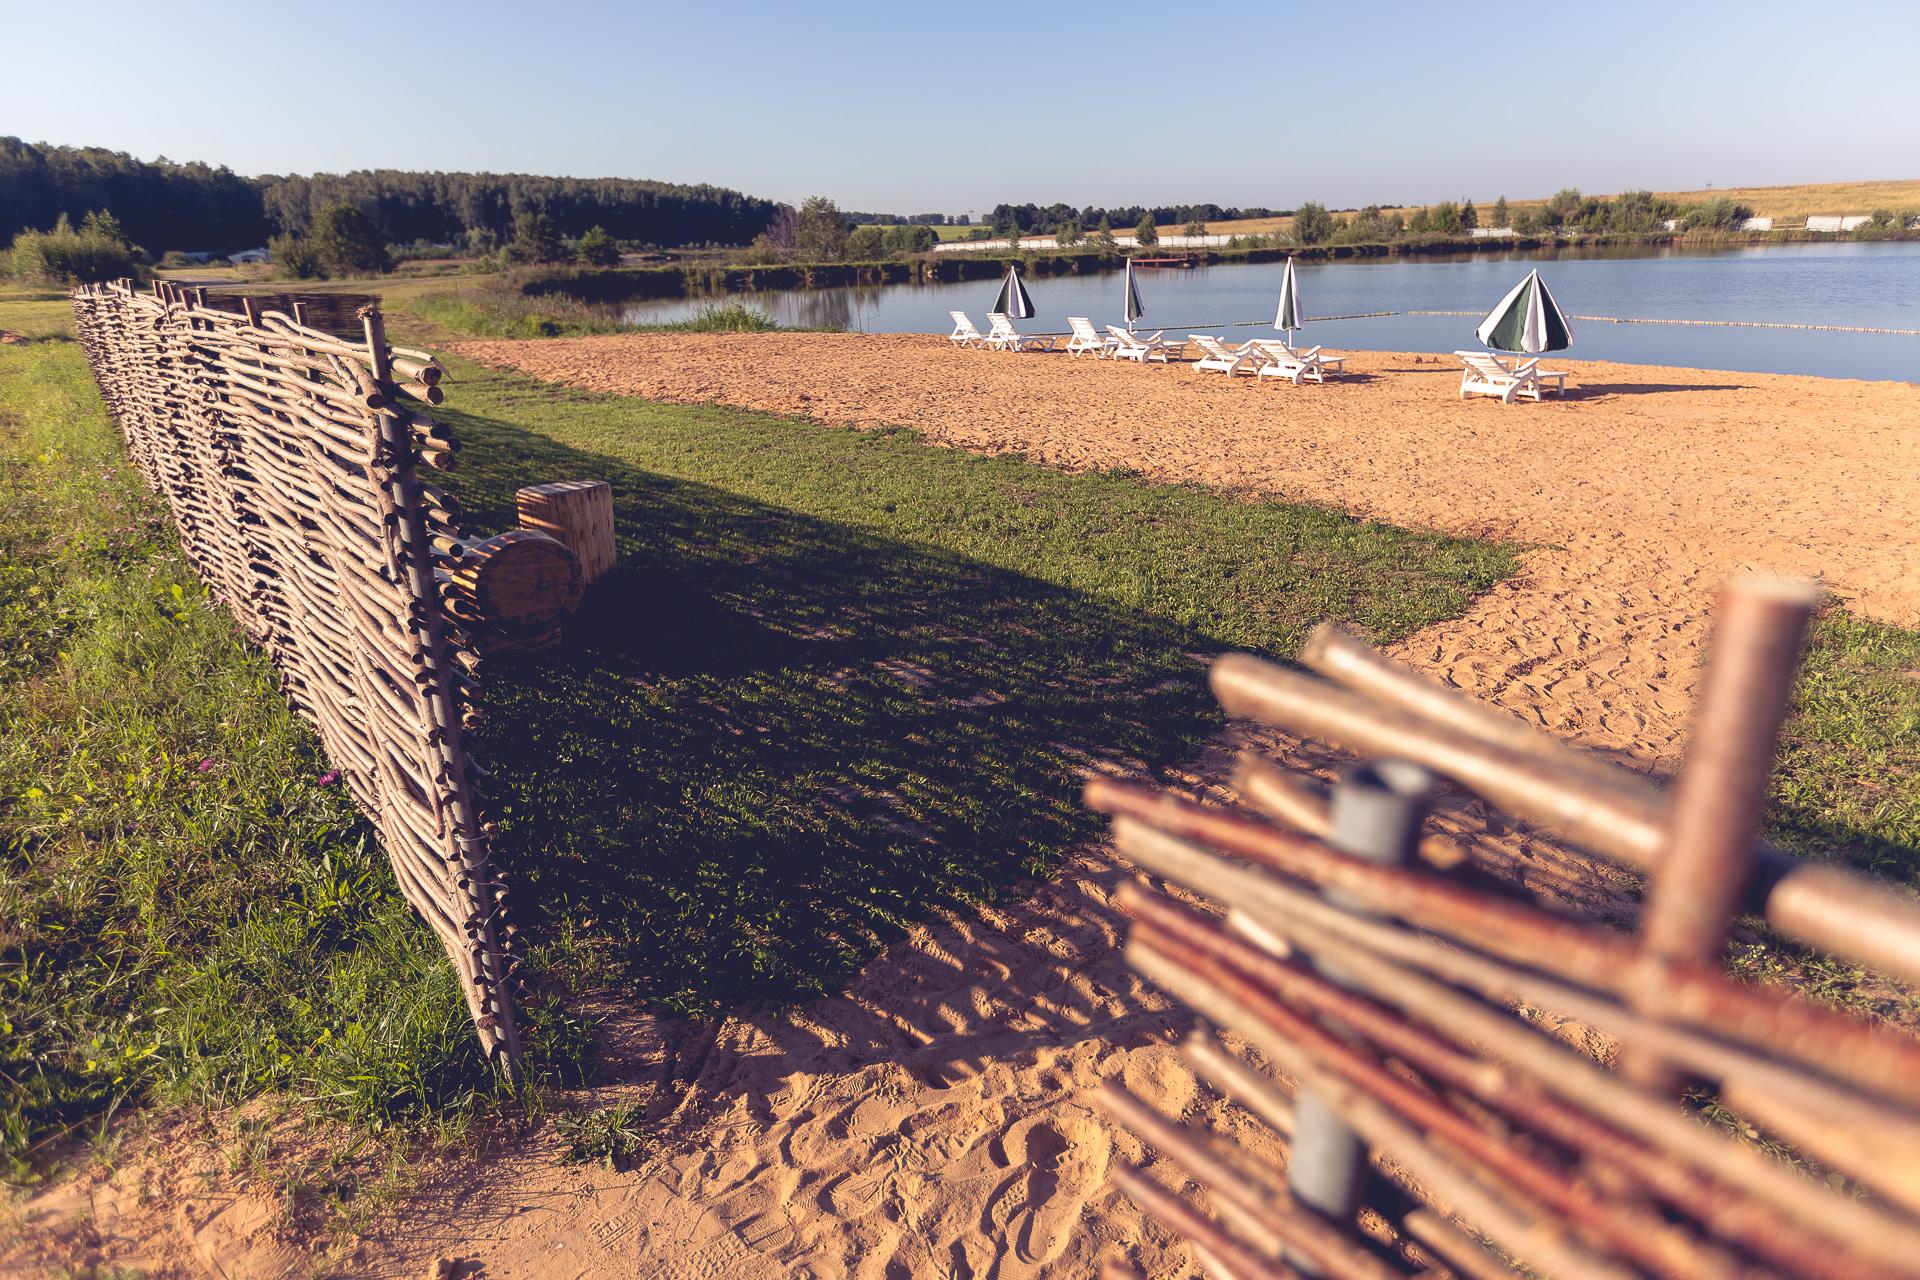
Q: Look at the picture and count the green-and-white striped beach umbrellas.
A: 4